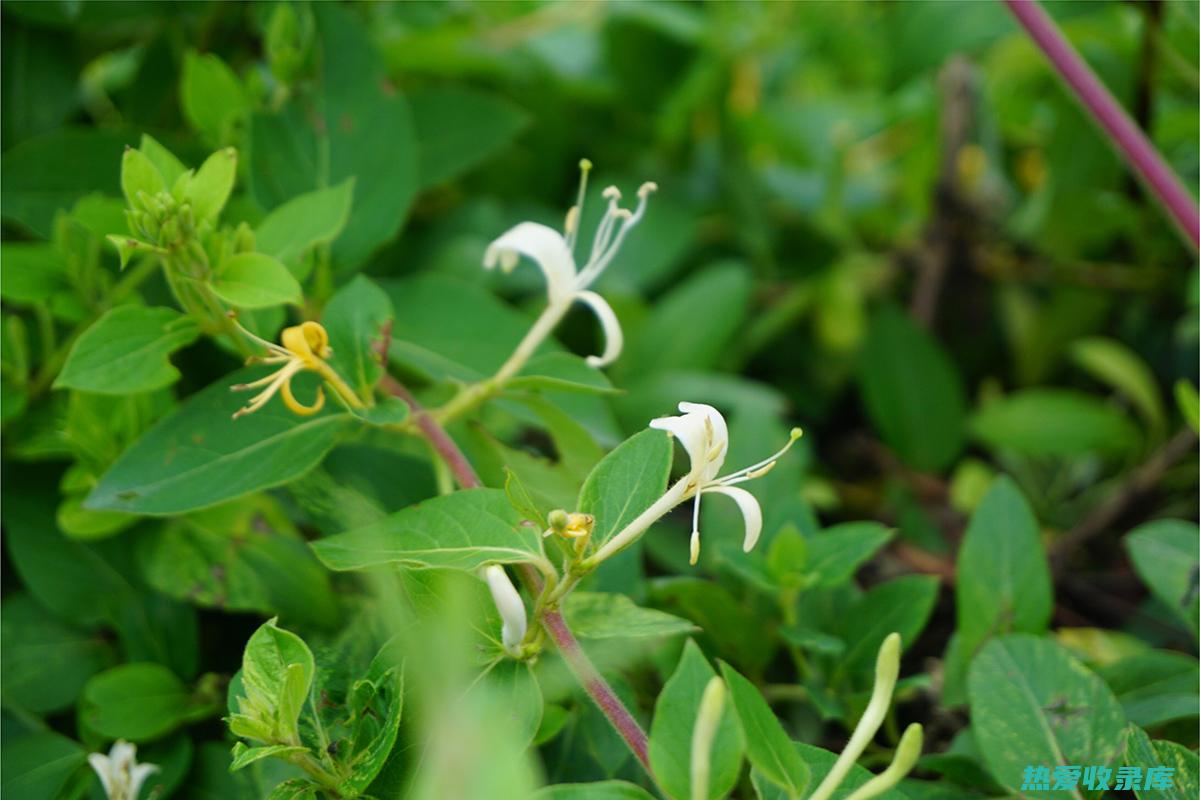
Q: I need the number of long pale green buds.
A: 3